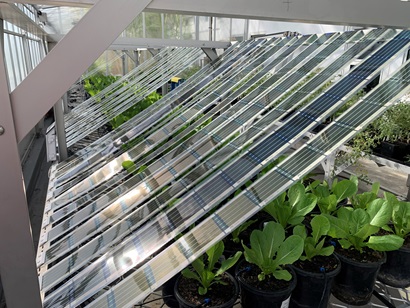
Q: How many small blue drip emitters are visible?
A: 4